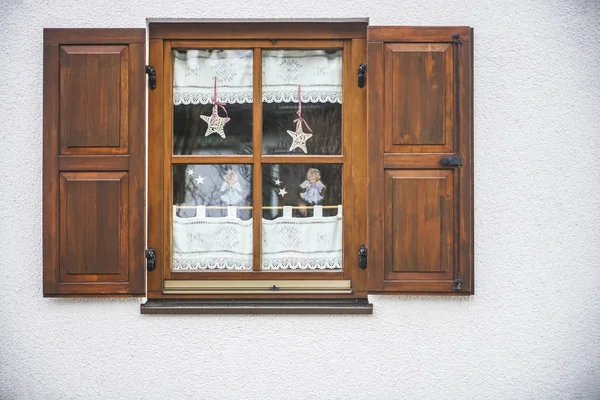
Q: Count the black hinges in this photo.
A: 4